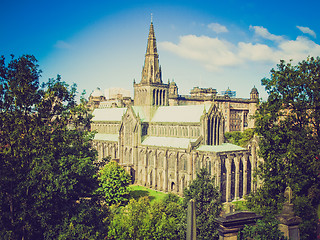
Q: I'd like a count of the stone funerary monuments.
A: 3